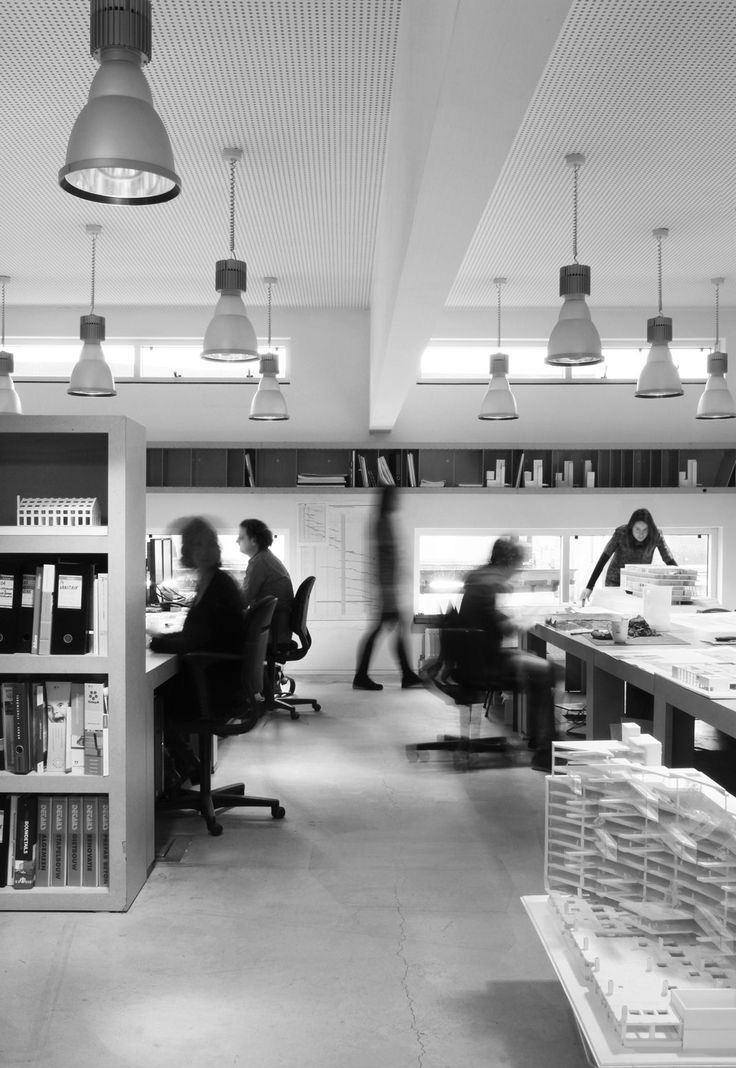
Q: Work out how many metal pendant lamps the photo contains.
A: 9